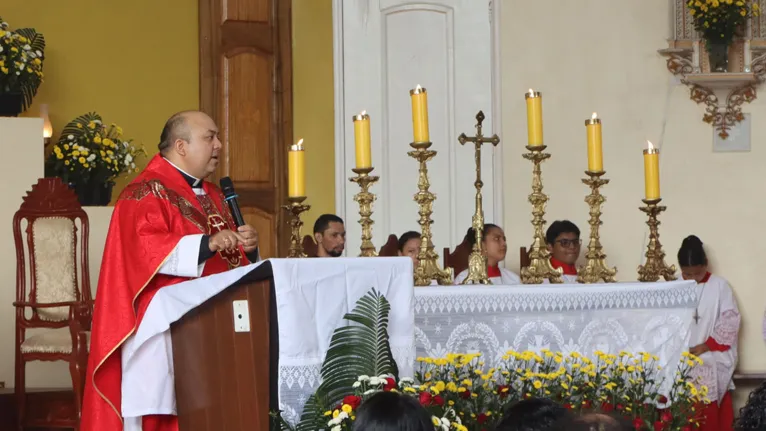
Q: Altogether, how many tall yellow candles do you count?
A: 6